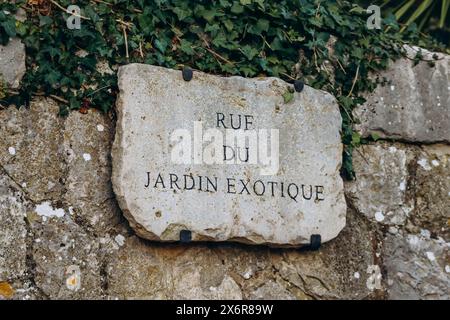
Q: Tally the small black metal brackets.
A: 4